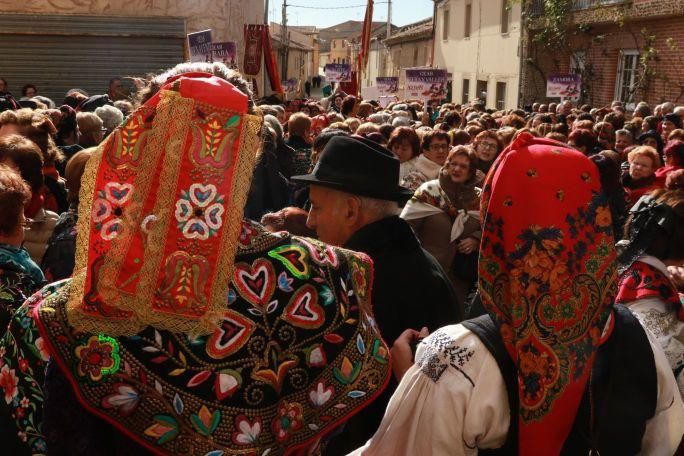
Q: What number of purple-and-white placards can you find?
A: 7